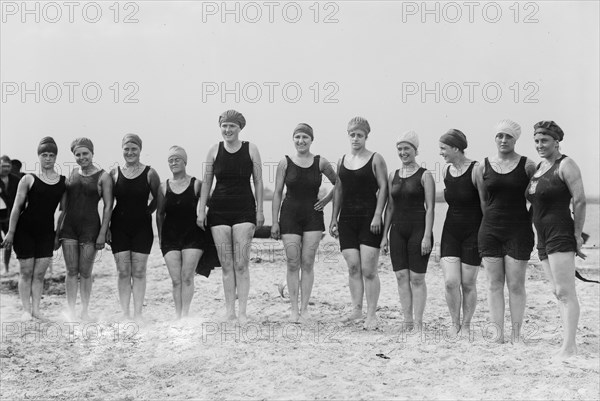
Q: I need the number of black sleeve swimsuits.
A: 11